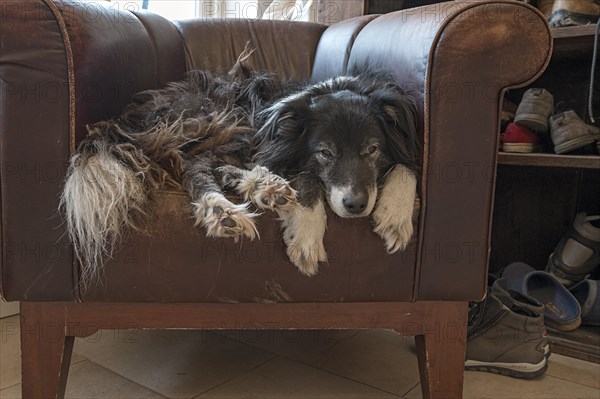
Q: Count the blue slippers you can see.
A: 2